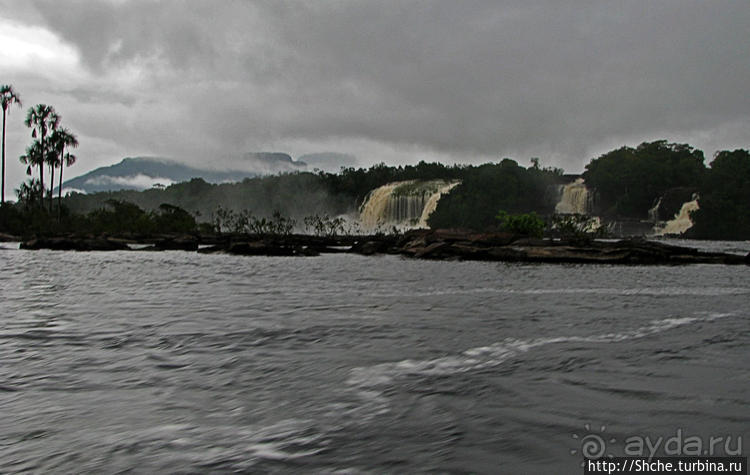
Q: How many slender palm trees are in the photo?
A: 4